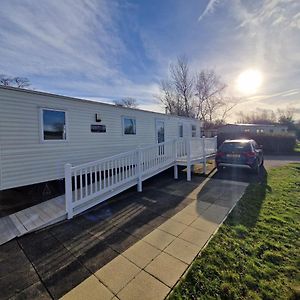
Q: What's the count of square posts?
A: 6